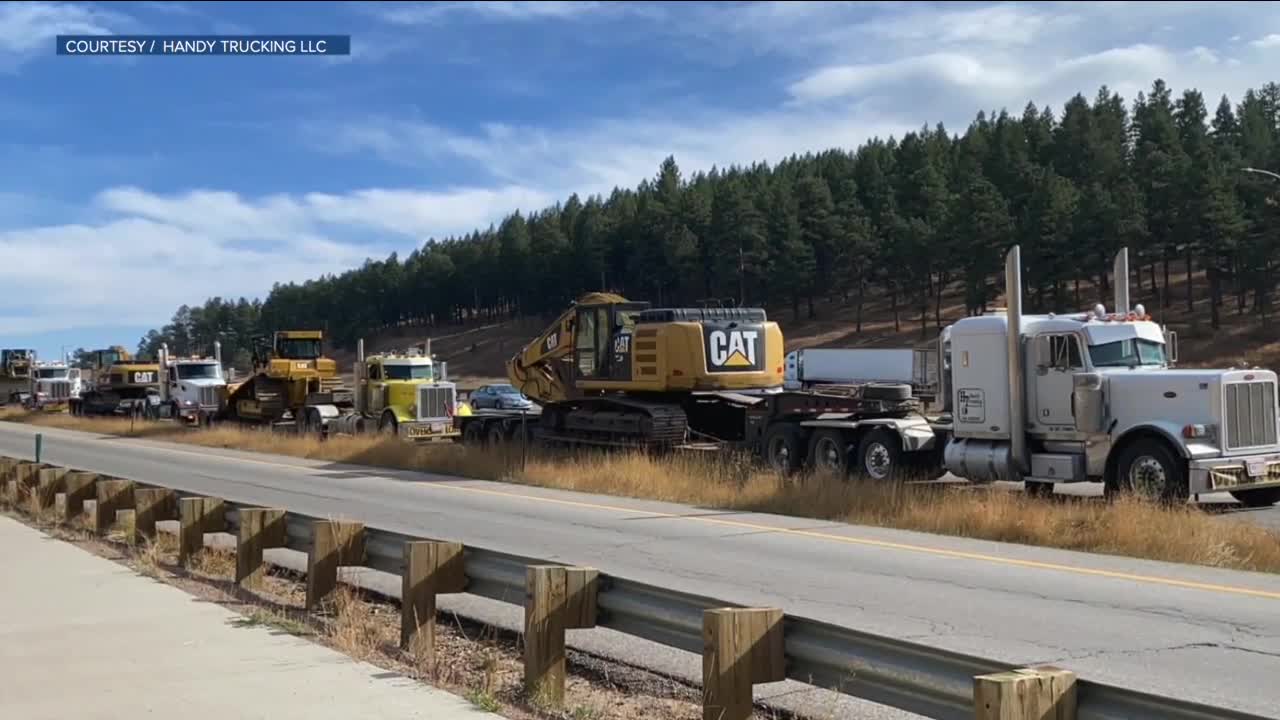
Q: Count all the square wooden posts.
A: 13